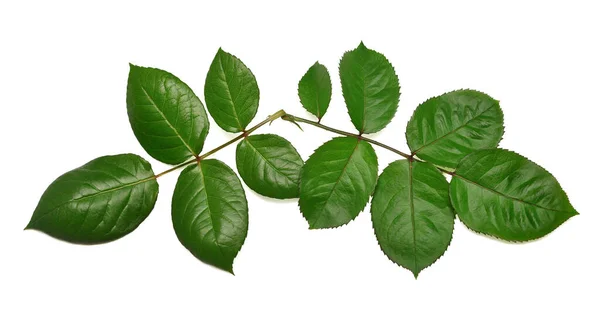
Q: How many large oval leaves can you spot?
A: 10